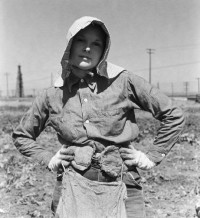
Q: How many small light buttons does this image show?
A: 4